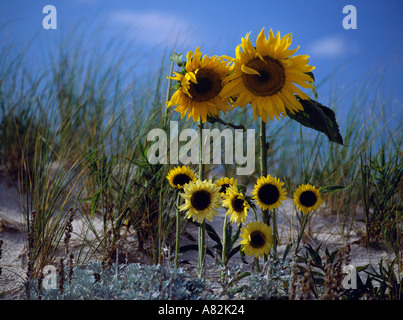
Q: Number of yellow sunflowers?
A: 9